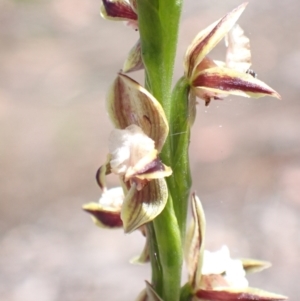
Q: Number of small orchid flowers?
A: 5